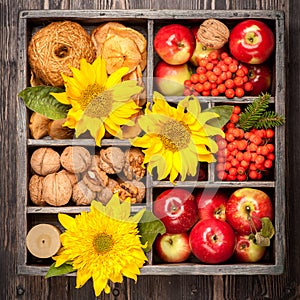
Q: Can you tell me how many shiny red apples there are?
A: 11